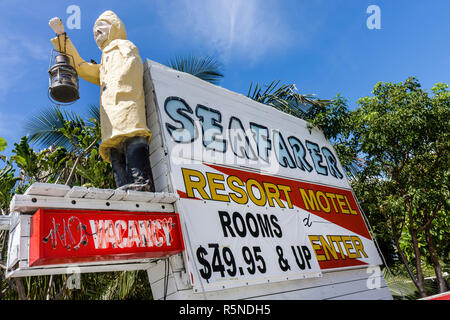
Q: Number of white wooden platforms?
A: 1